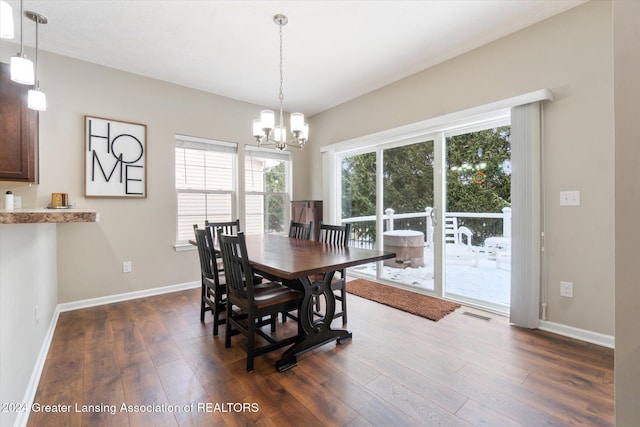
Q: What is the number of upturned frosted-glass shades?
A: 5